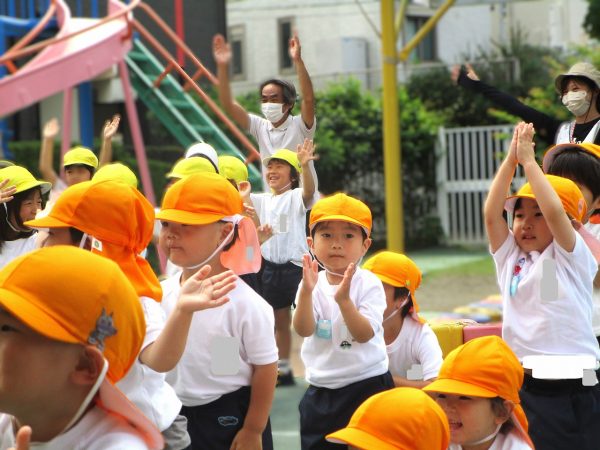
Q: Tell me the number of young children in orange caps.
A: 9